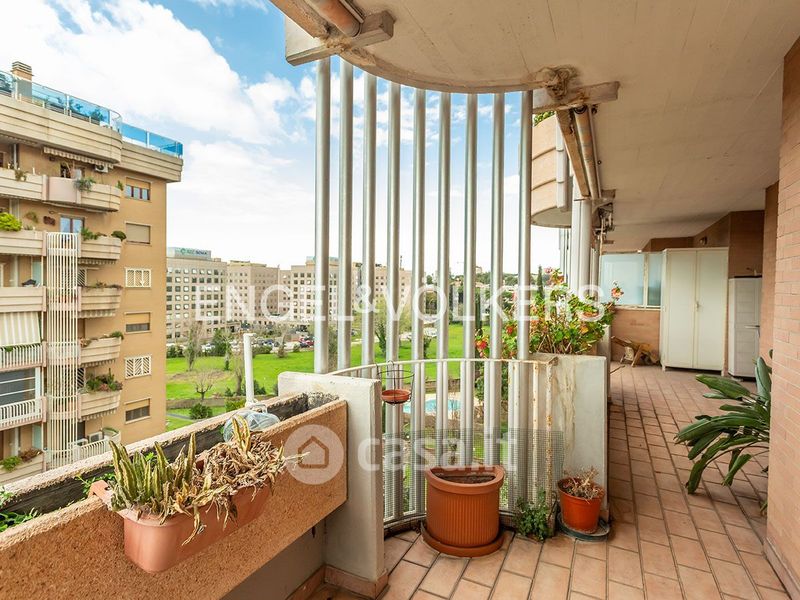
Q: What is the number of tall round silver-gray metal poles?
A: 9